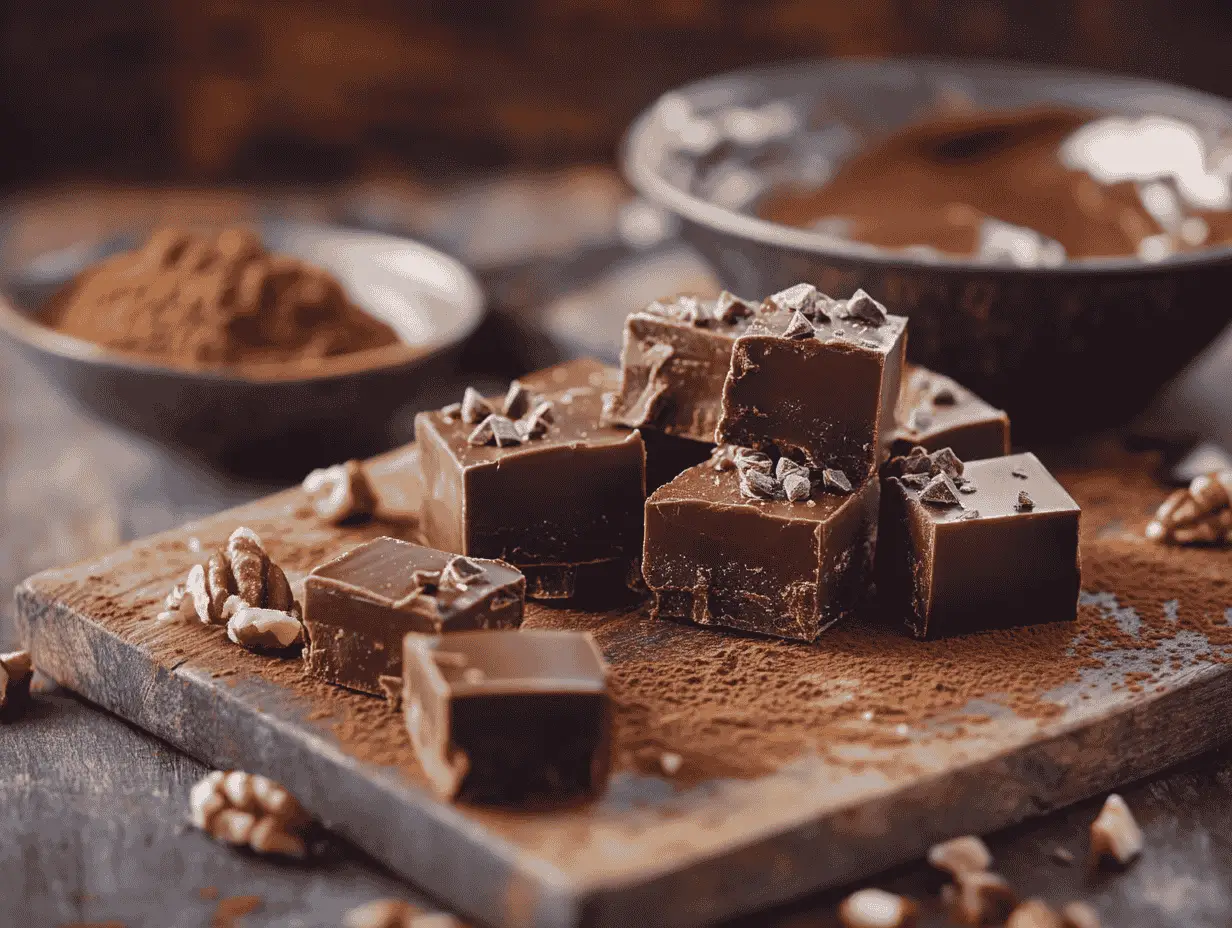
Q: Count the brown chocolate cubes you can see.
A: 8